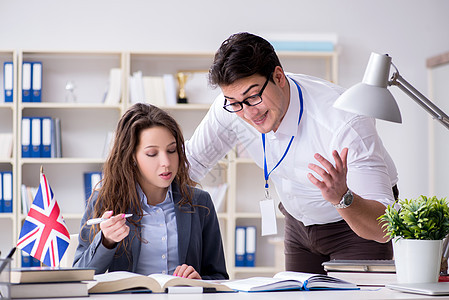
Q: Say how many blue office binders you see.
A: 13